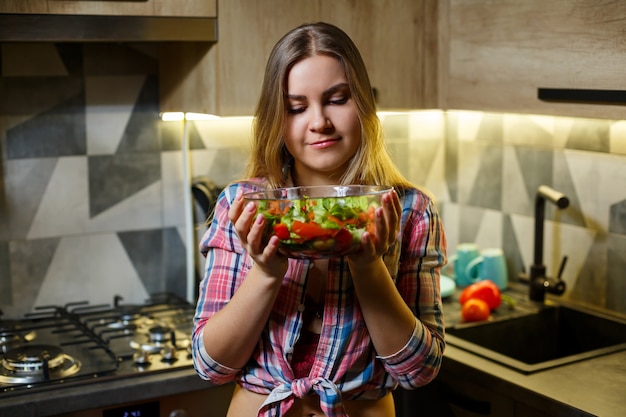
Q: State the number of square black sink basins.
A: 1